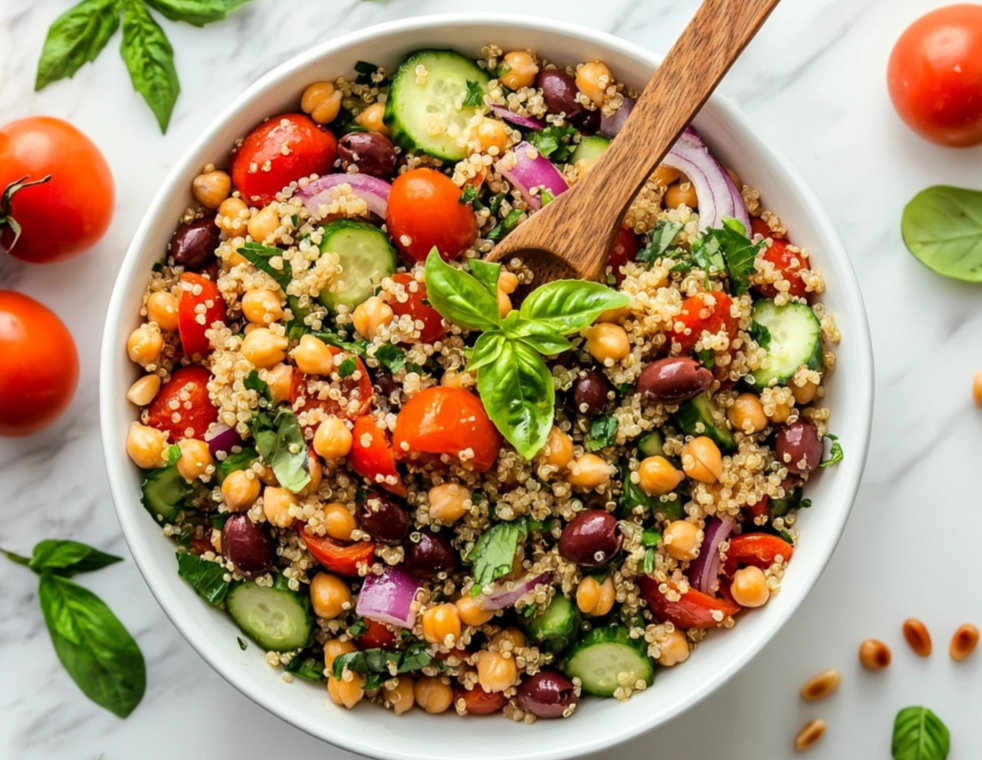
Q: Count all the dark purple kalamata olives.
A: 11